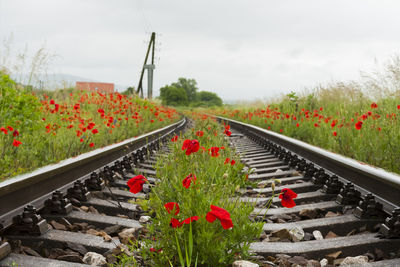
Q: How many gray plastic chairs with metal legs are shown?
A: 0